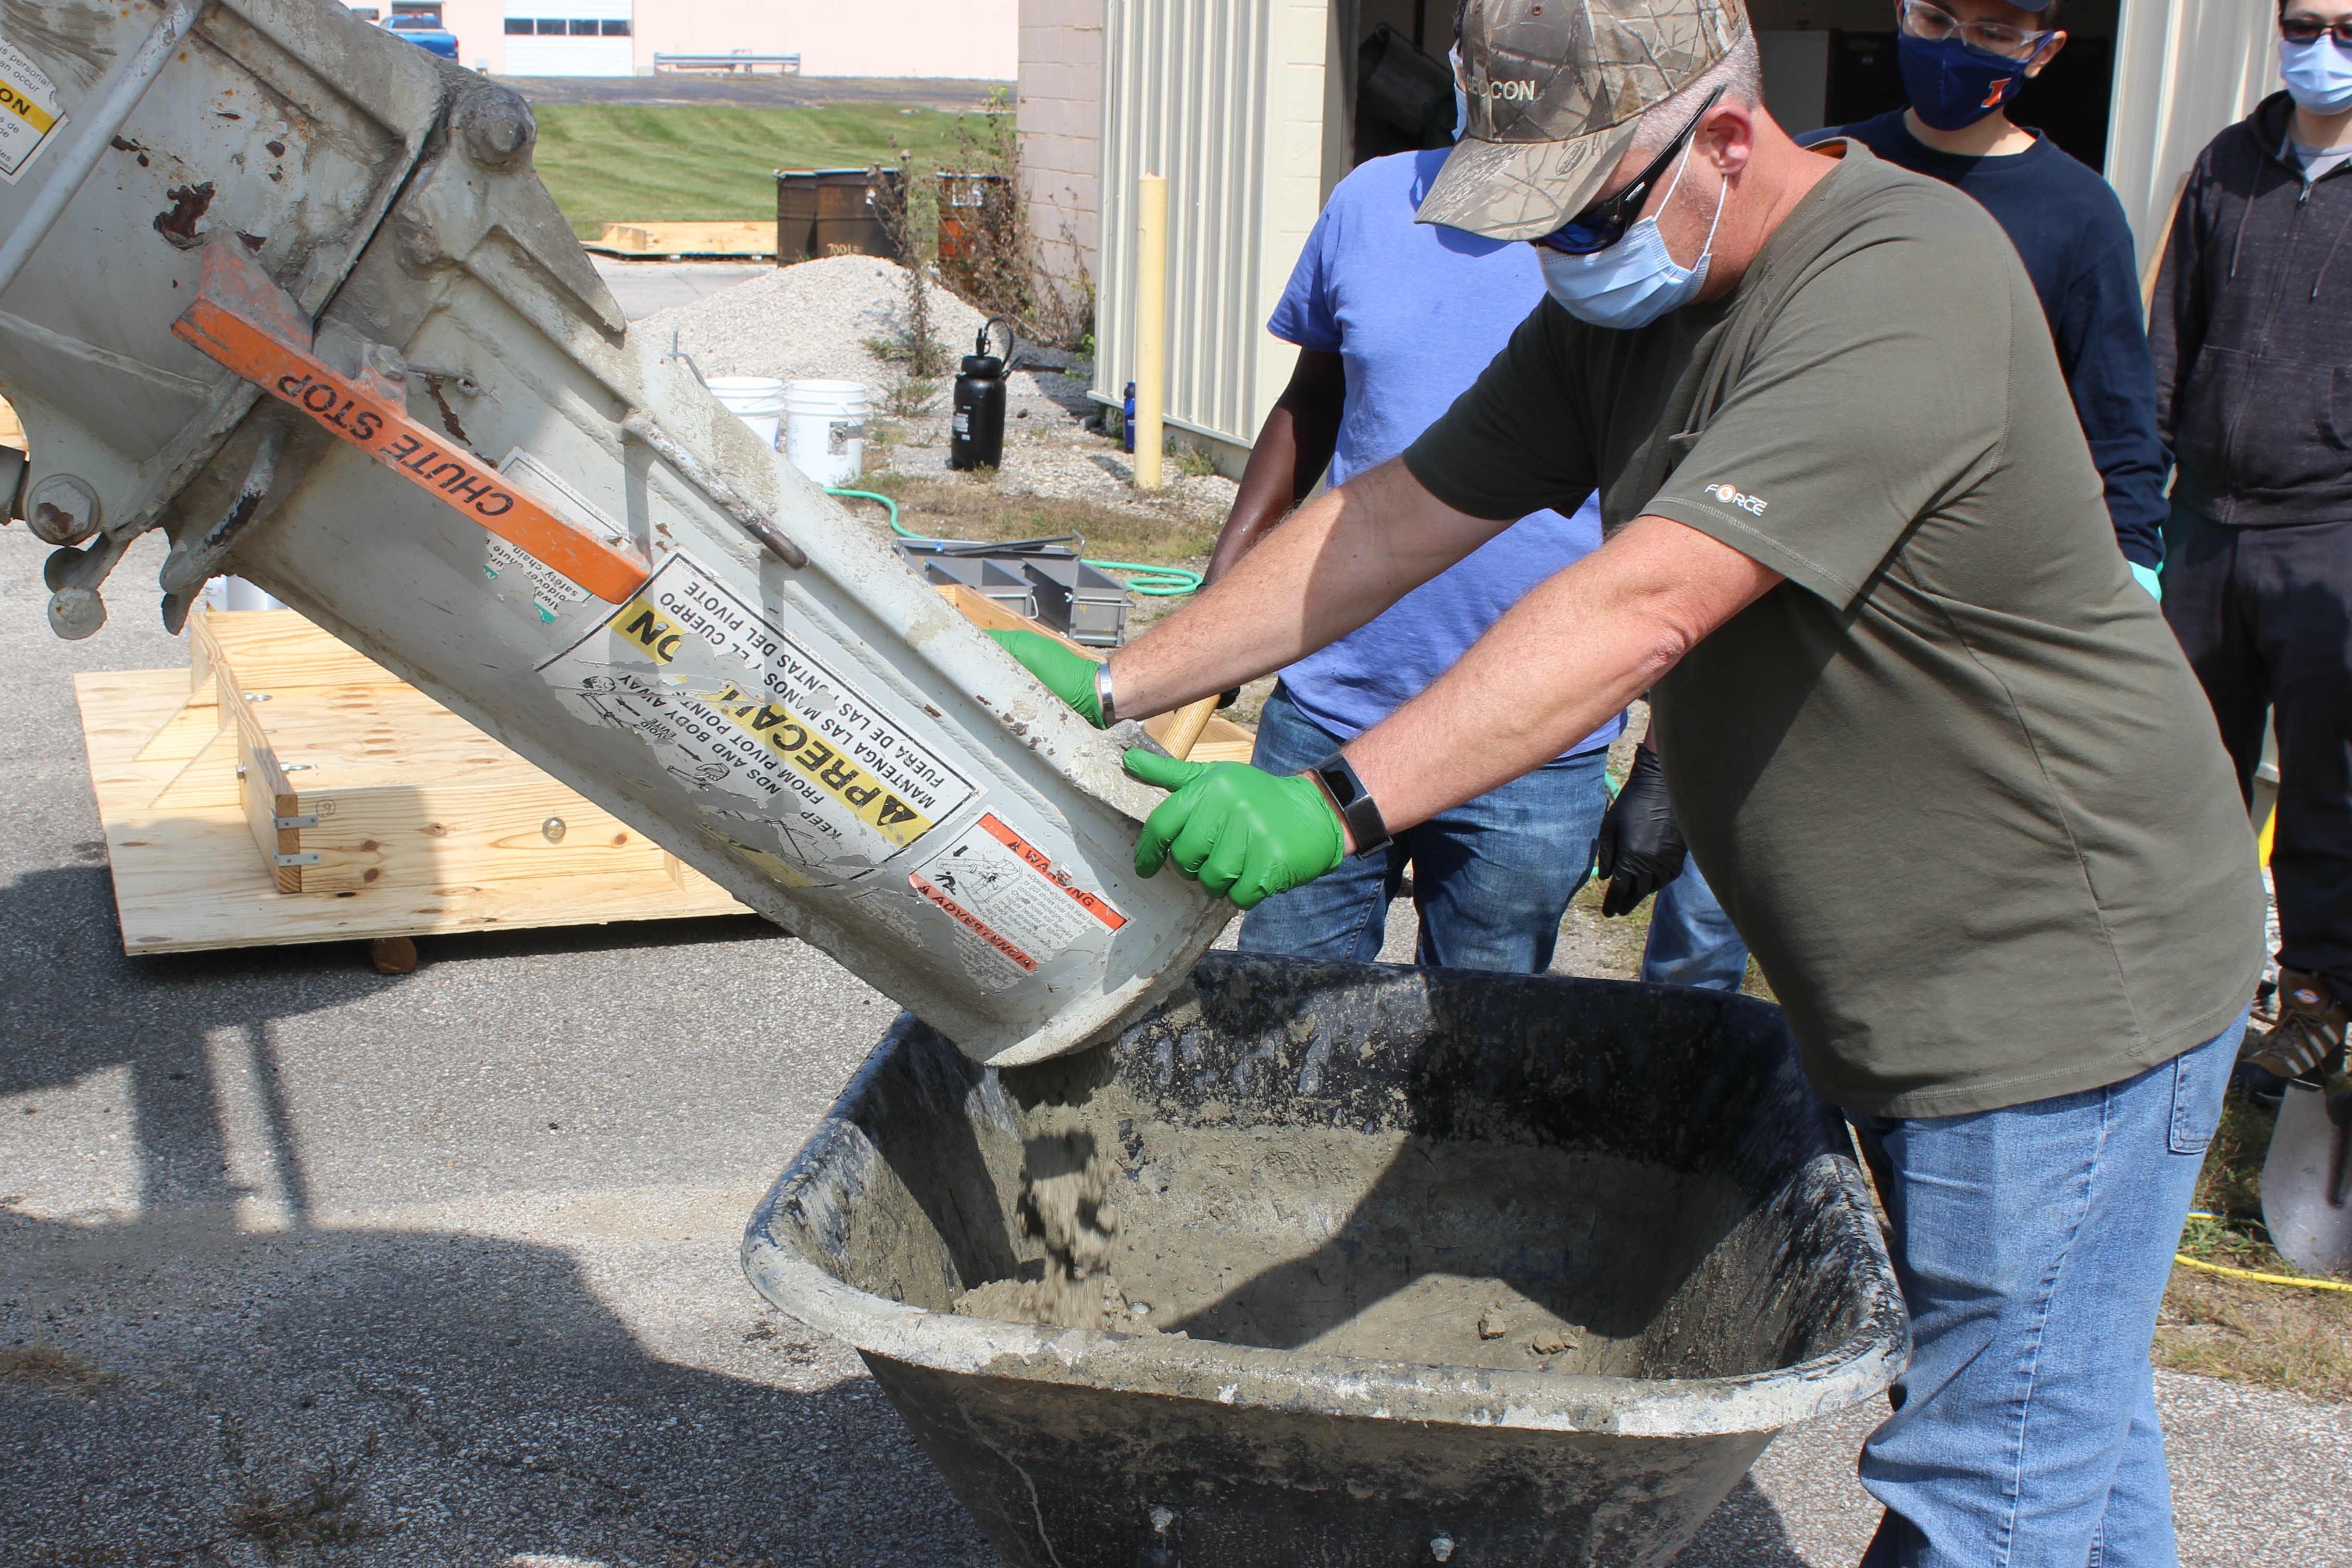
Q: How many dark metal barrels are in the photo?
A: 3